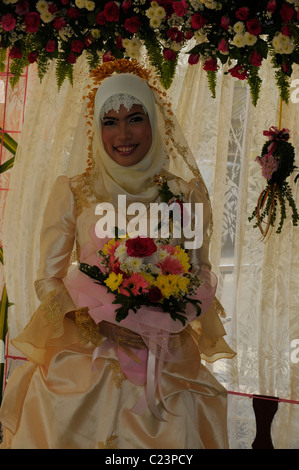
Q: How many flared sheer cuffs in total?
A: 2